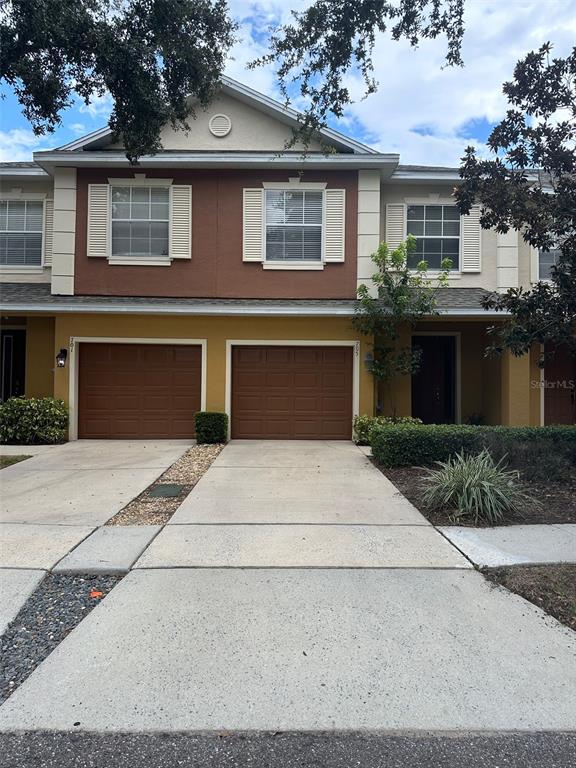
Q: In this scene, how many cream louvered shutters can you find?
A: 7